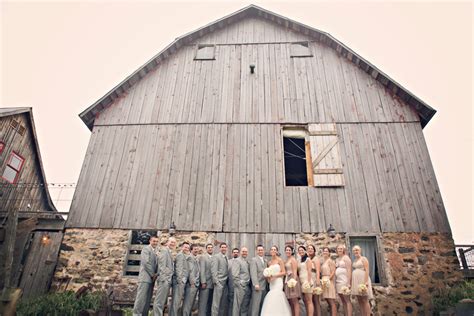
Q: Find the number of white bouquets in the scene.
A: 7